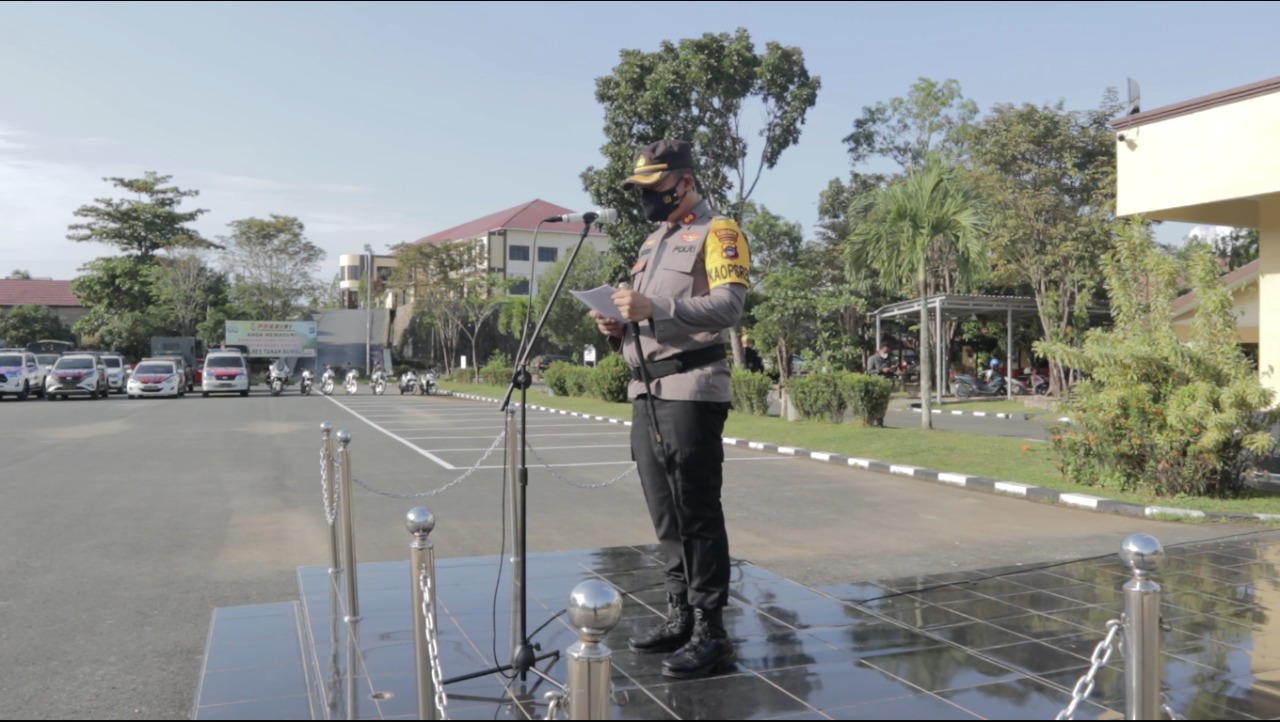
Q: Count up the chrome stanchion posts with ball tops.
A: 6